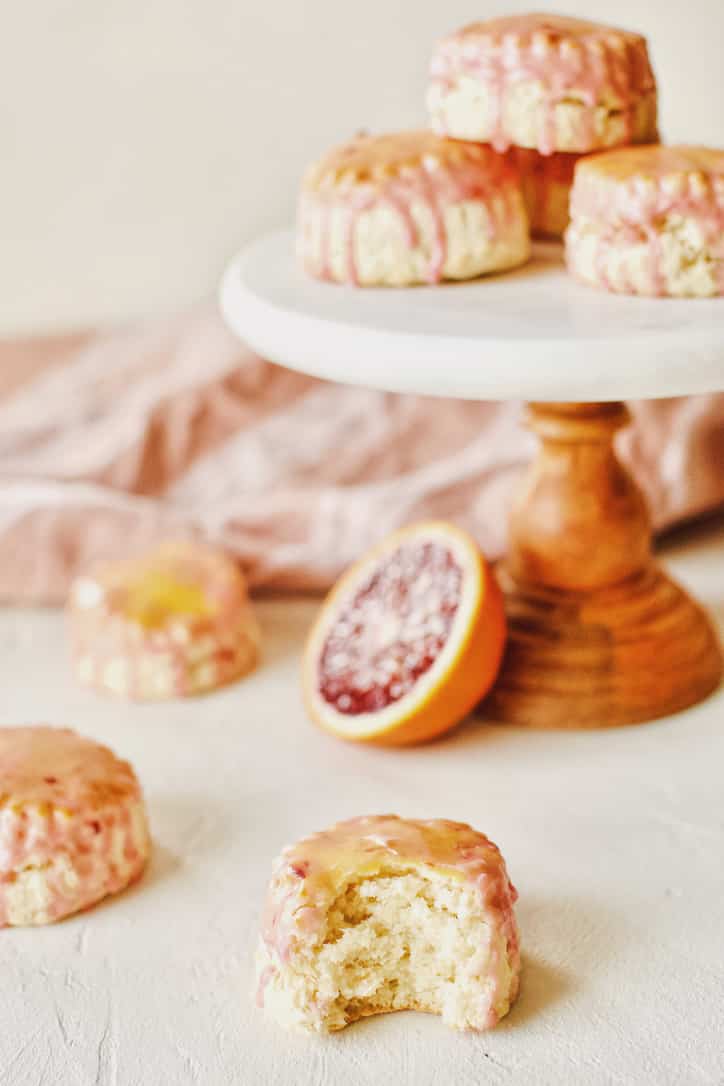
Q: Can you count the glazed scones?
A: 7